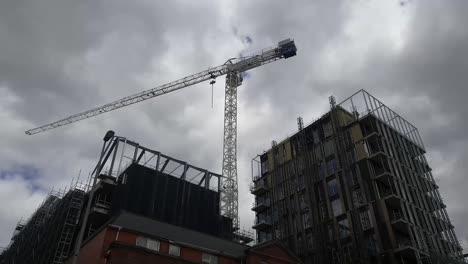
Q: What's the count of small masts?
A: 3